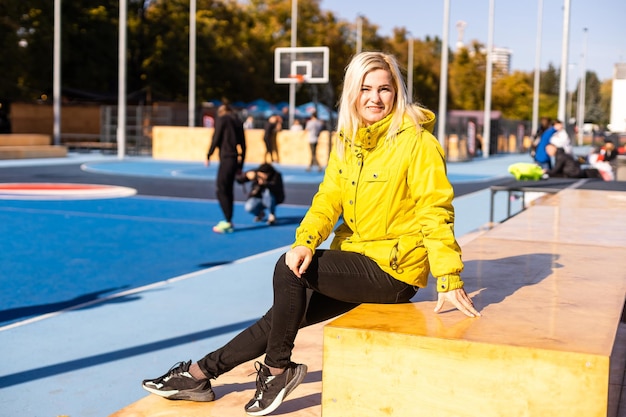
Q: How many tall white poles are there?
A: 11